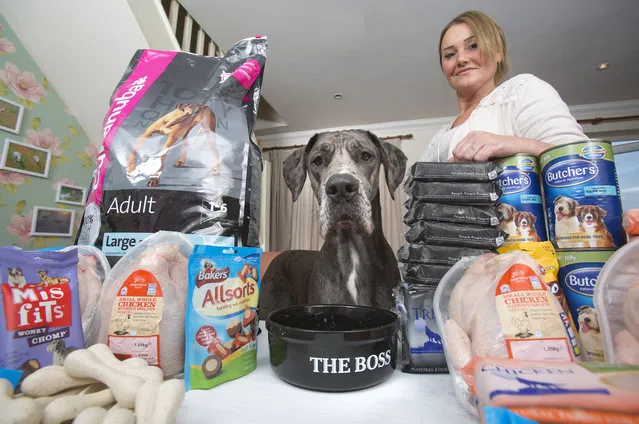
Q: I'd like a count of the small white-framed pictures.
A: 4